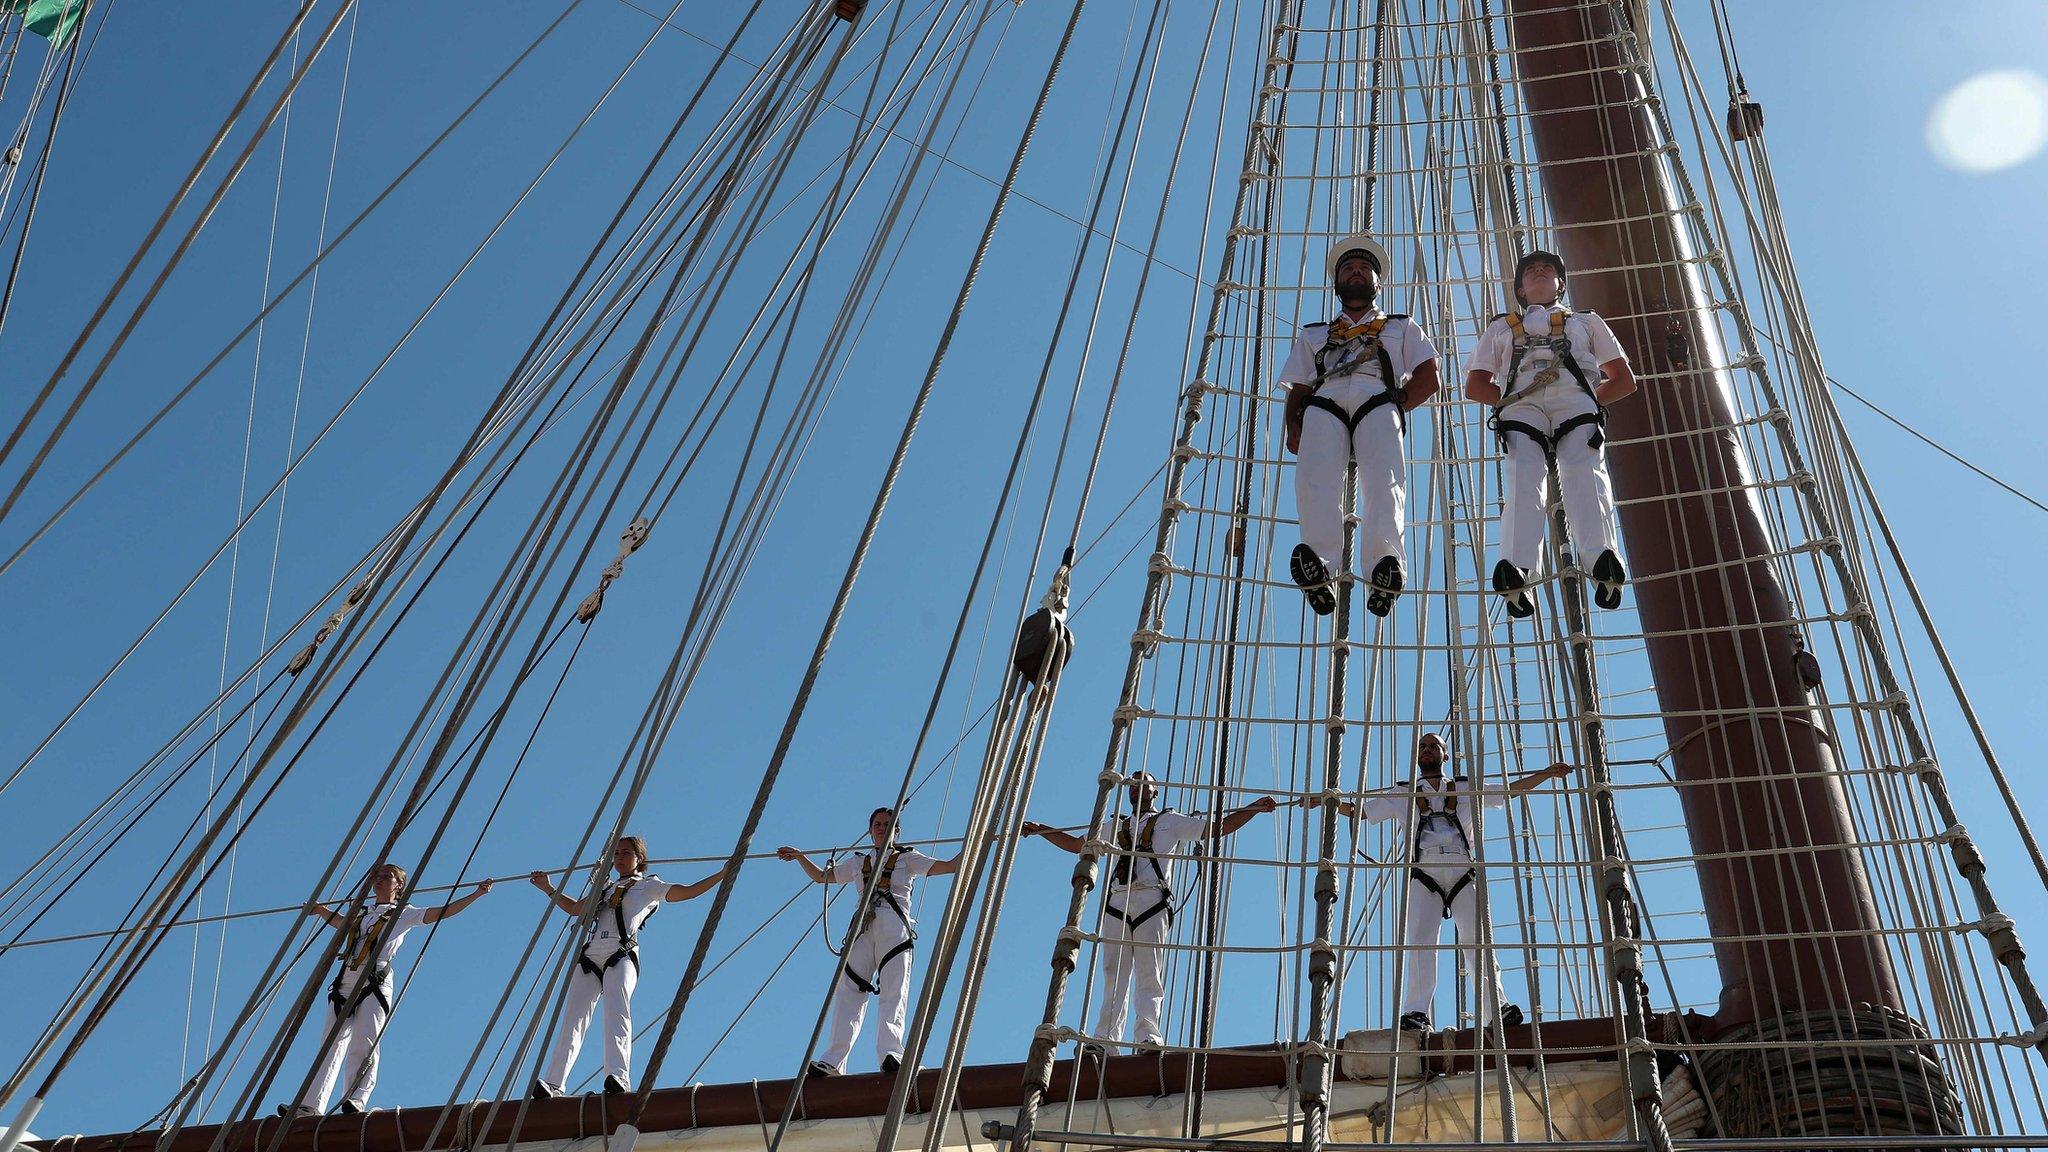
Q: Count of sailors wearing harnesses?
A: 7